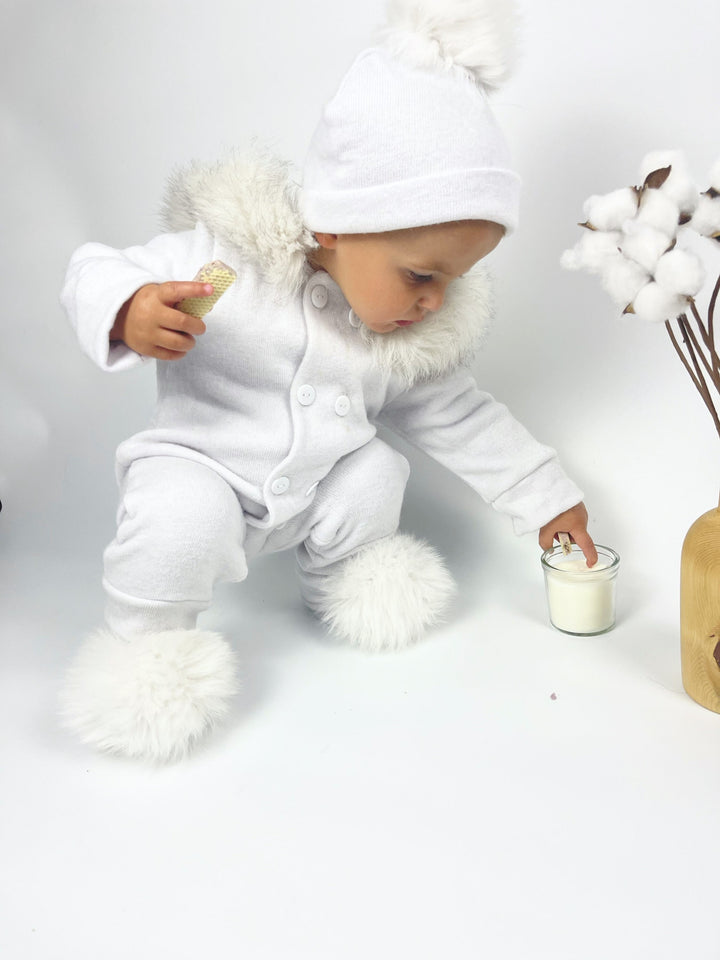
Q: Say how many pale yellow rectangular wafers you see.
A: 2